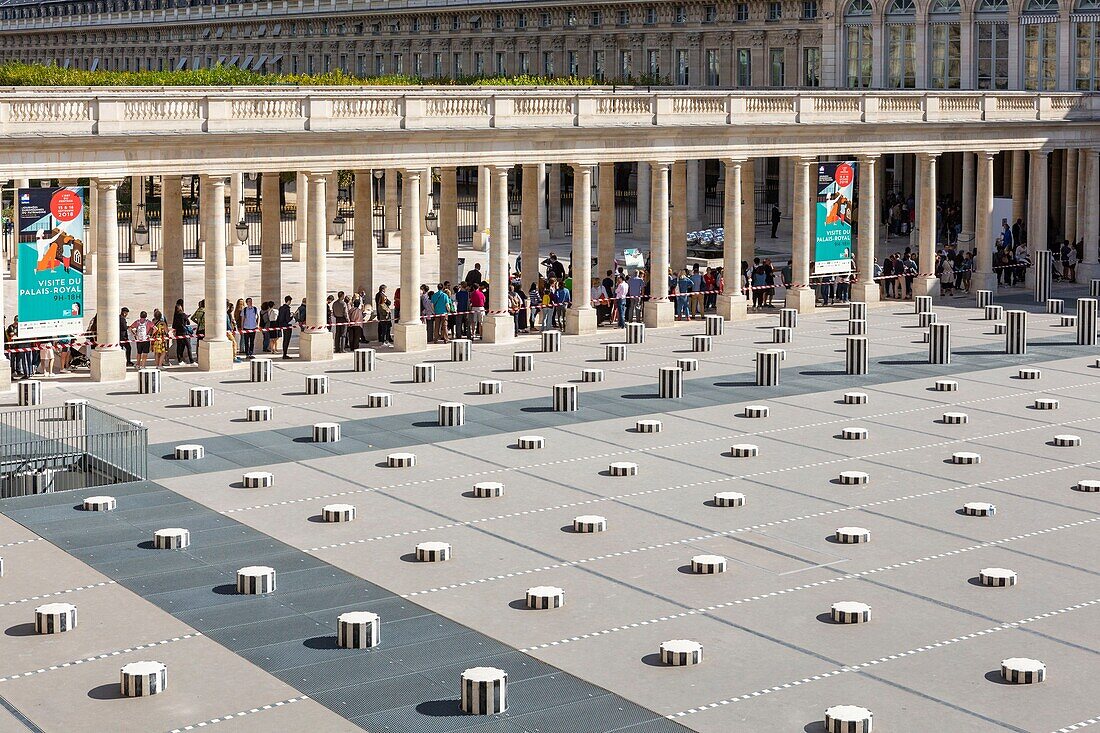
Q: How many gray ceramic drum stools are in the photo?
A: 0